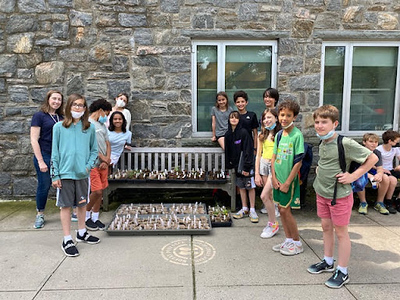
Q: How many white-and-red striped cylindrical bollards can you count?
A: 0